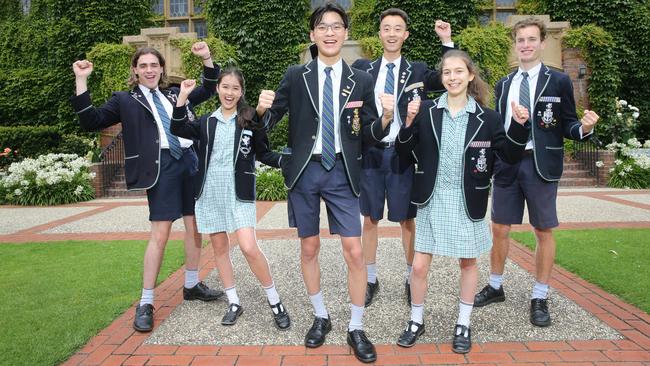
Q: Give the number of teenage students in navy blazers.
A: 6